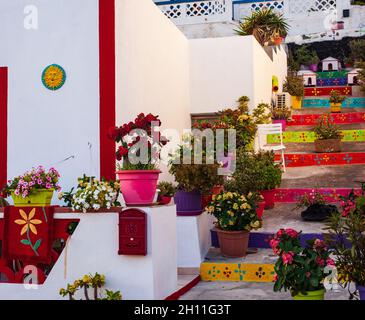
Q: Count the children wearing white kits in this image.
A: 0